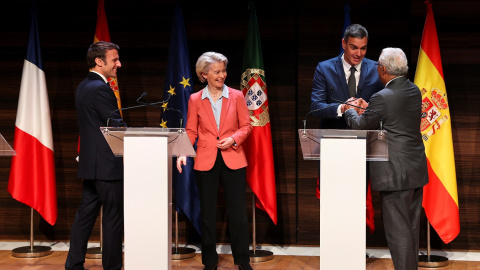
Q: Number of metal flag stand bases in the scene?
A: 5